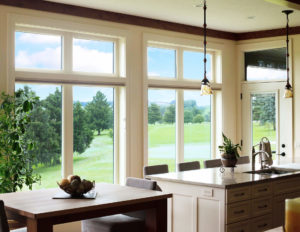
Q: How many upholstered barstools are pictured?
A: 4